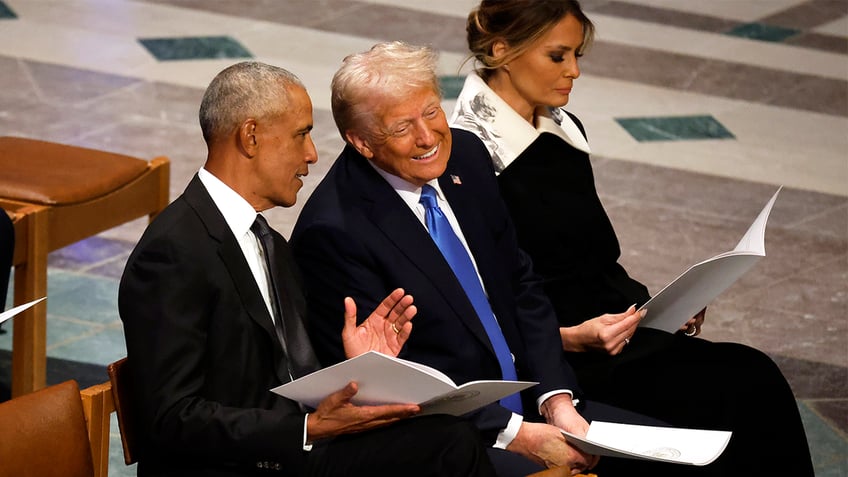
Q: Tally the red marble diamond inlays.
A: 0